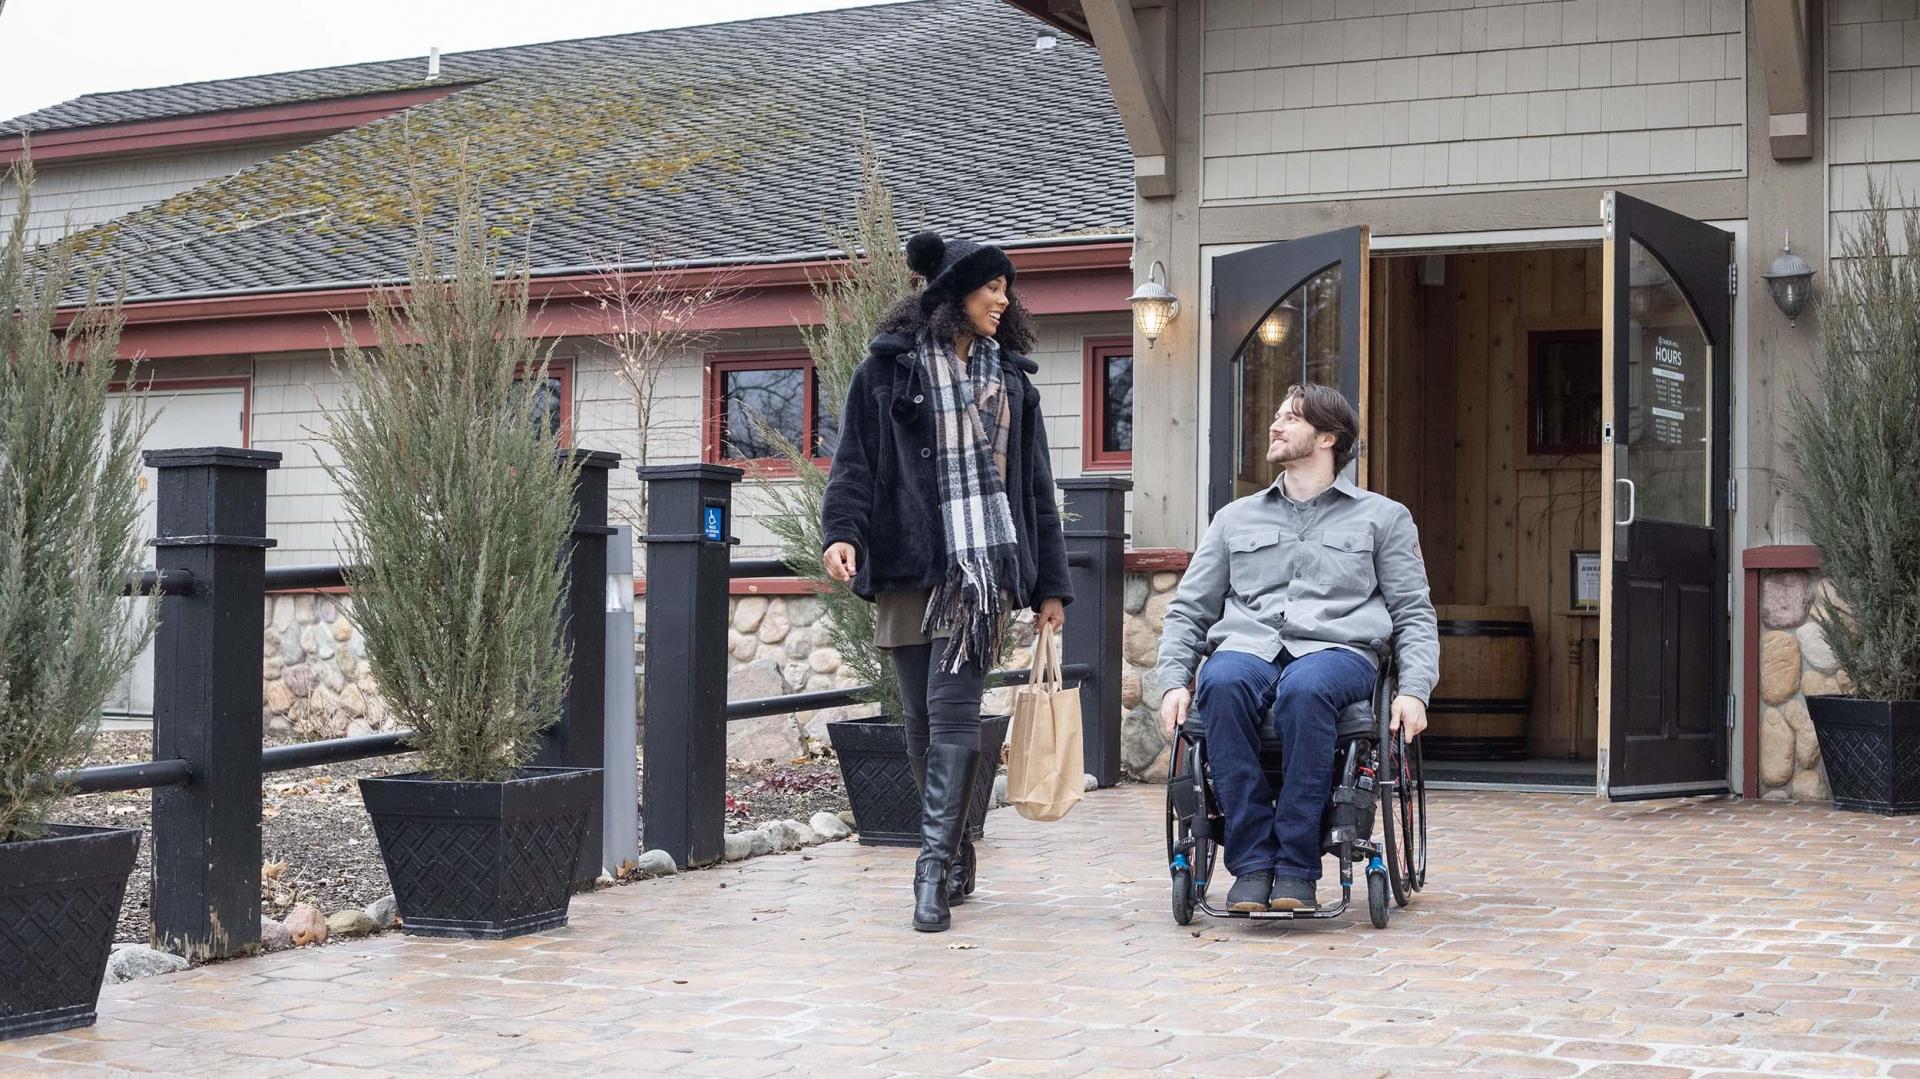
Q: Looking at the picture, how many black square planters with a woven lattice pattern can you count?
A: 4